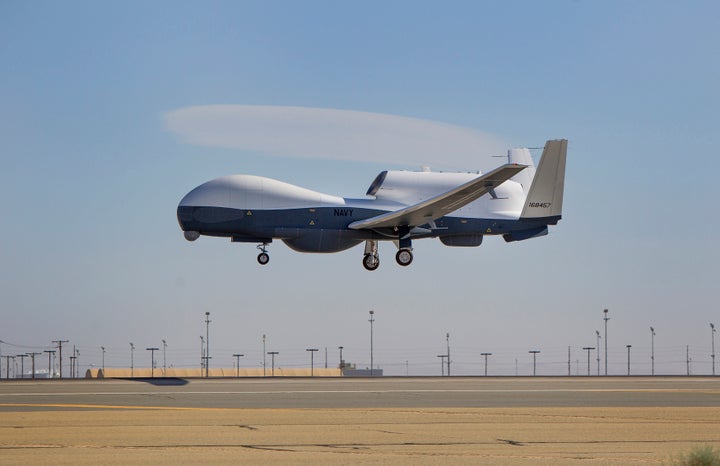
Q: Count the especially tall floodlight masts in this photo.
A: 3